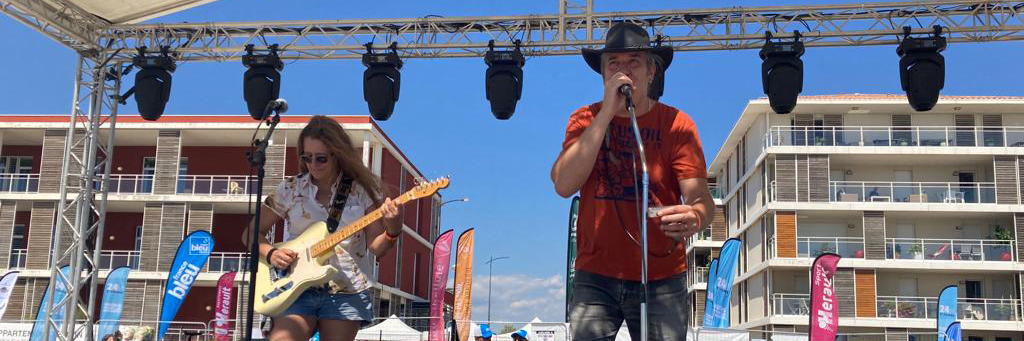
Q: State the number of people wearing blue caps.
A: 2